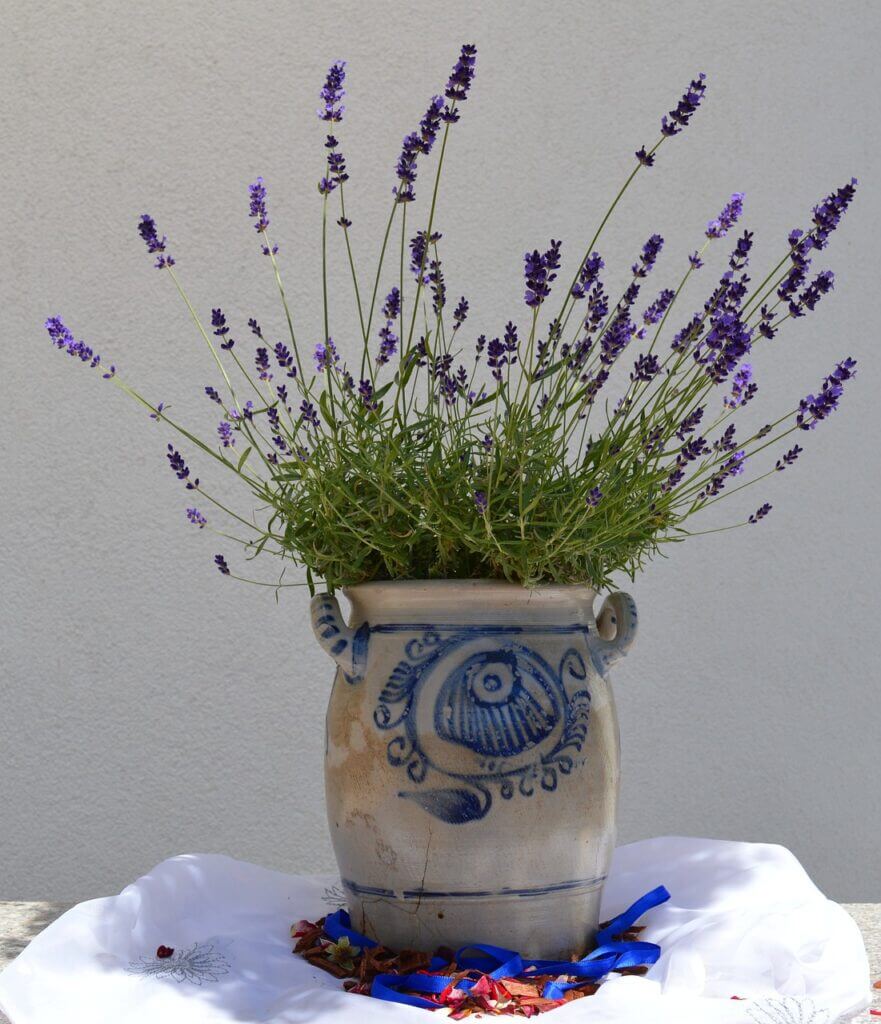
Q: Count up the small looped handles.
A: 2